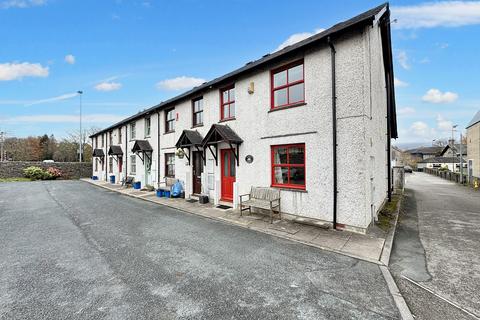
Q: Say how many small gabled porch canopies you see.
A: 5